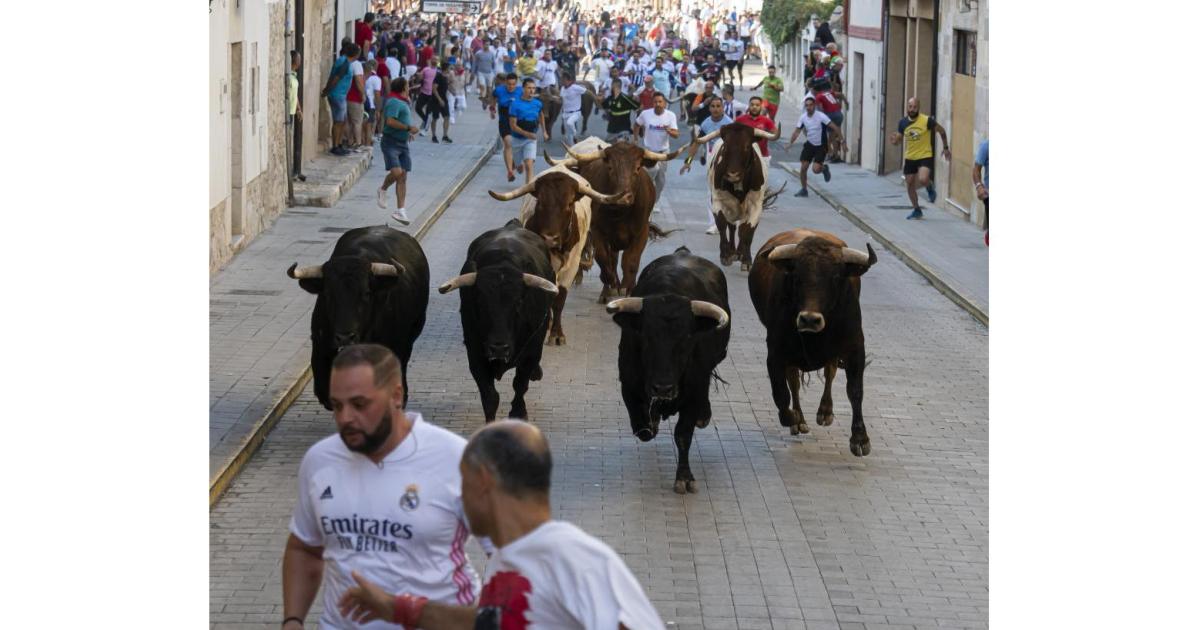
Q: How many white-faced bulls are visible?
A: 0